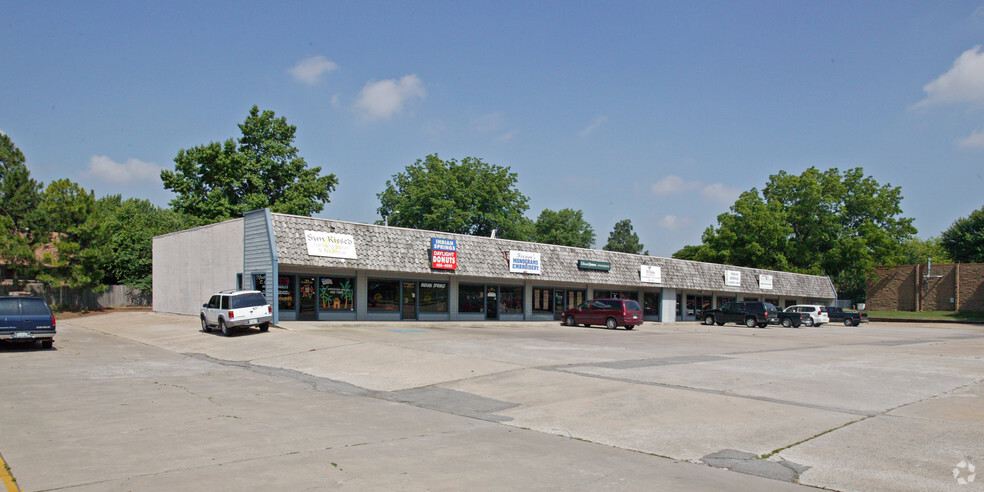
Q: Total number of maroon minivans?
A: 1